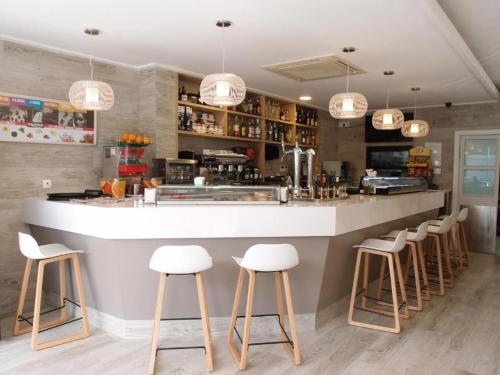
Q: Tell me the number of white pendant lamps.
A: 5